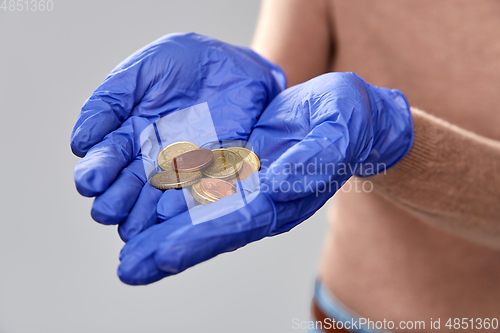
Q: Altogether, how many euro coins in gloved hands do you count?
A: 8